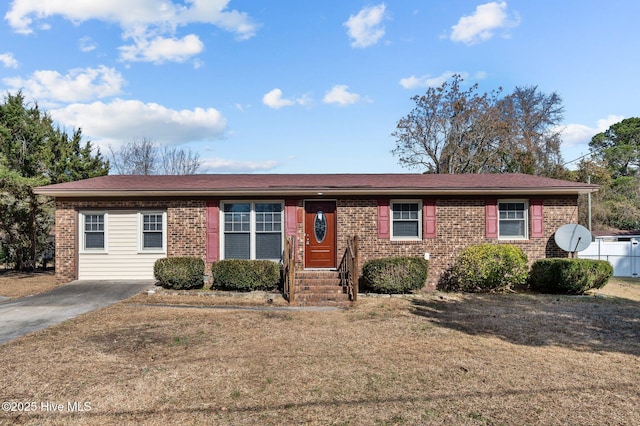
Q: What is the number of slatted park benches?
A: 0